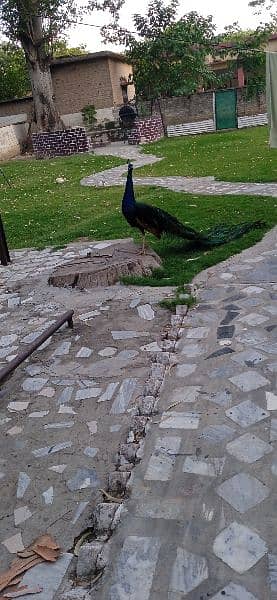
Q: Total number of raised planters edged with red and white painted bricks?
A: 2